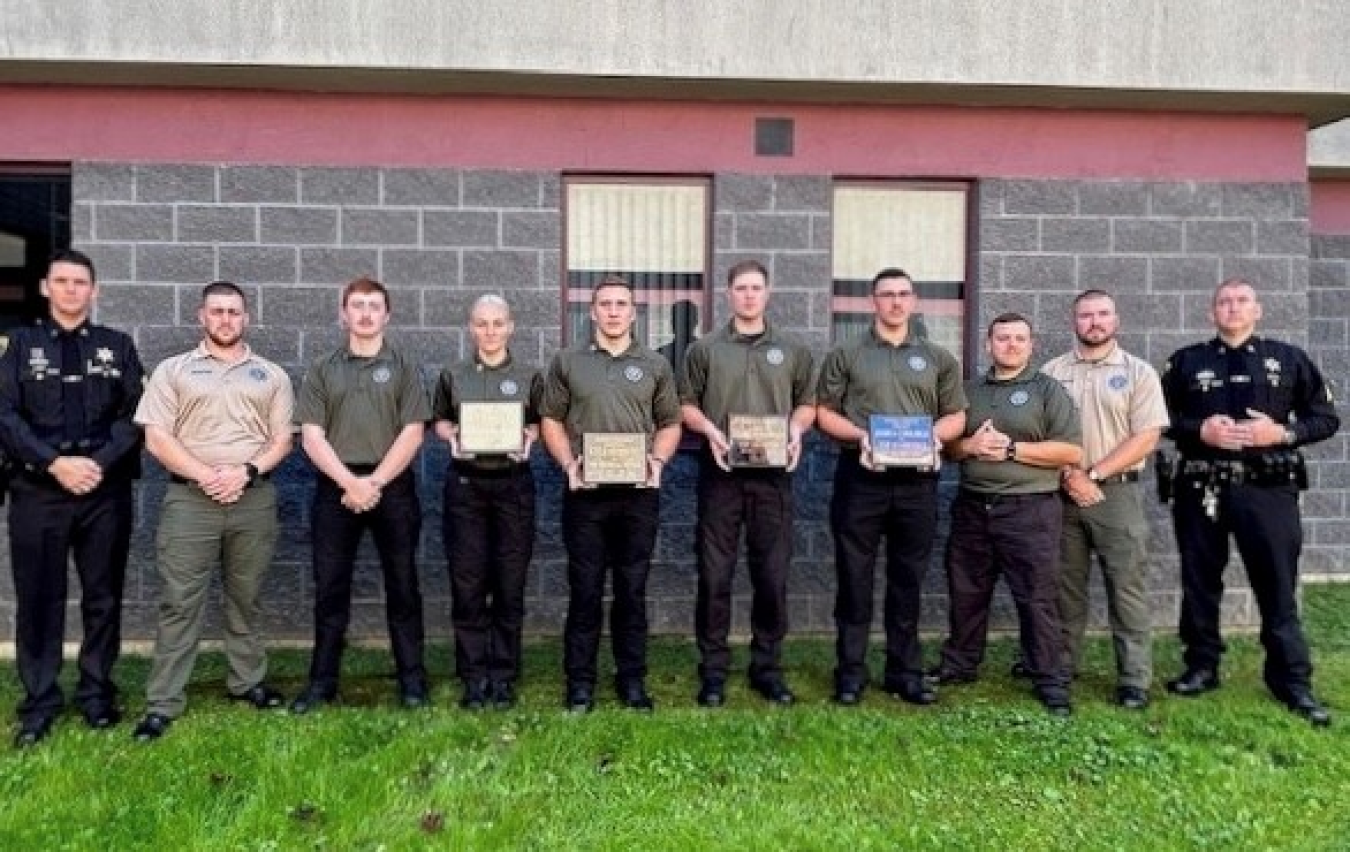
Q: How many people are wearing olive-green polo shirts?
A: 6